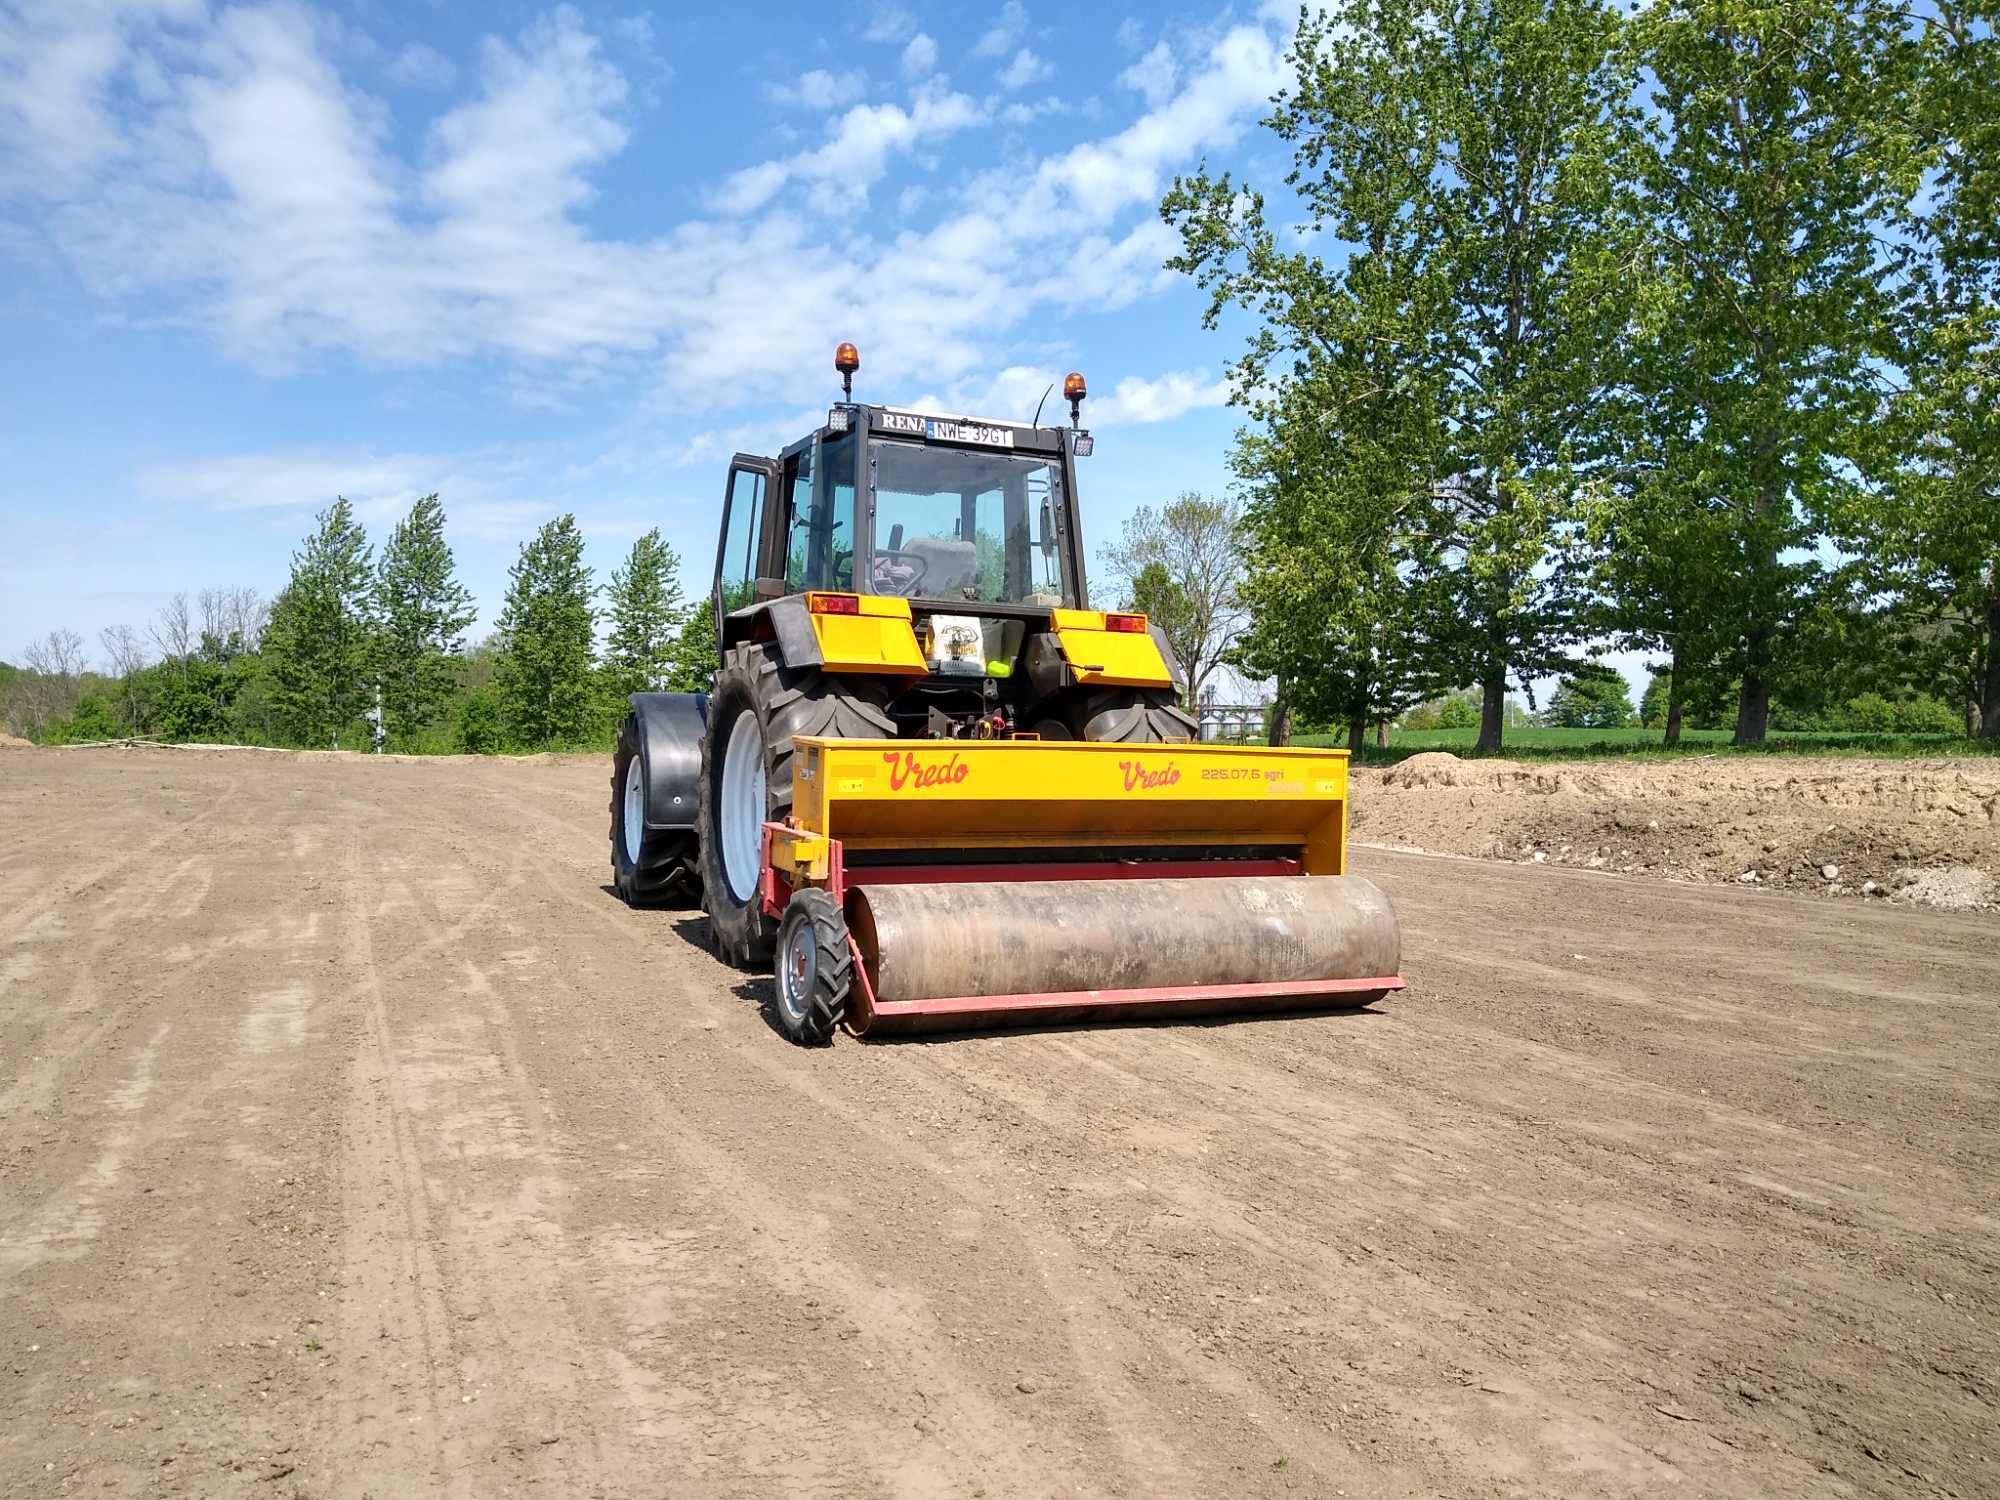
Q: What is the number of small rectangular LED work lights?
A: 2